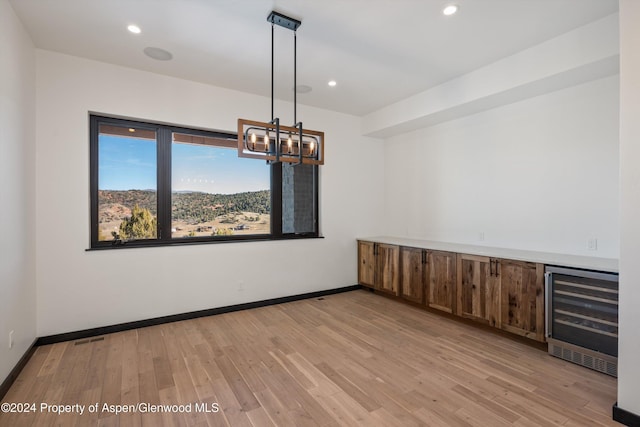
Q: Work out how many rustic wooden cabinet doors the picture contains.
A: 6